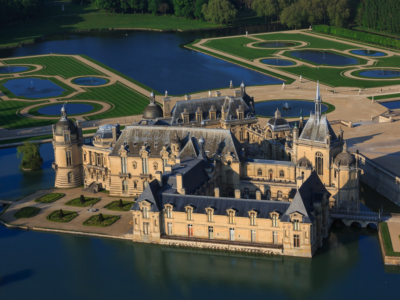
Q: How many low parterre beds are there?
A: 6